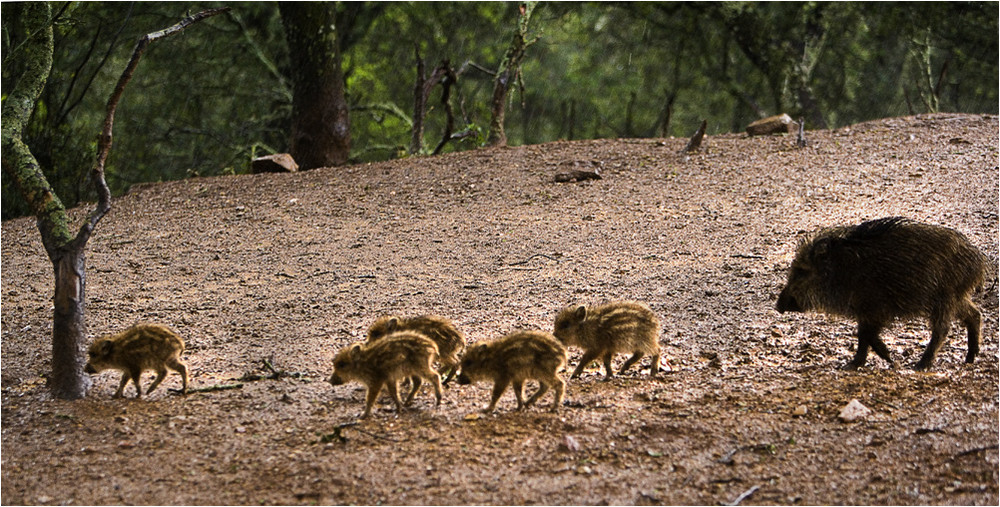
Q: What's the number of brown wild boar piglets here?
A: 5